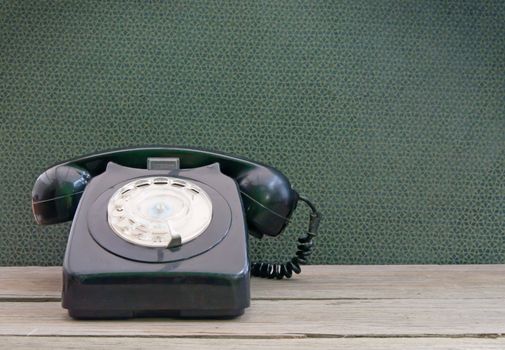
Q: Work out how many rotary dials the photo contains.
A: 1